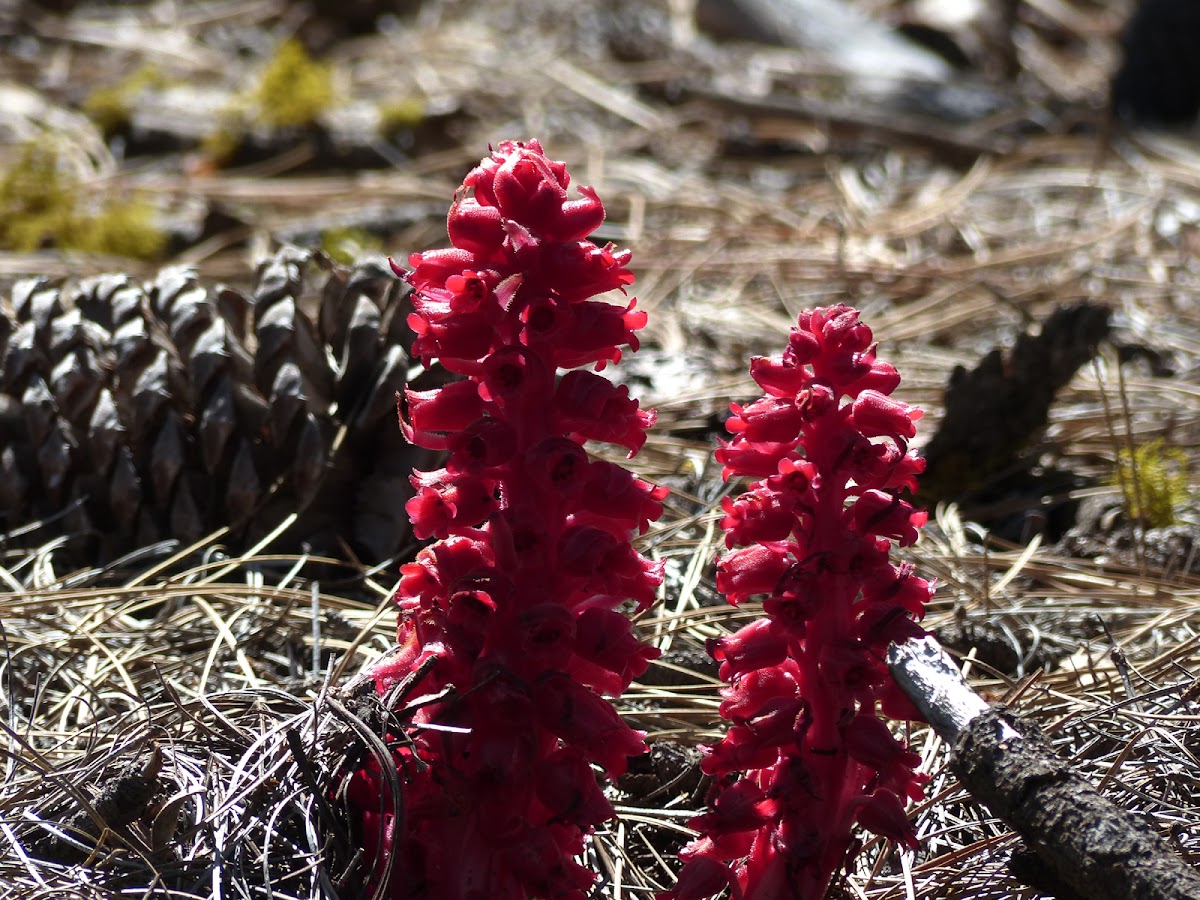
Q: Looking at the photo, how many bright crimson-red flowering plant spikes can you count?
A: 2